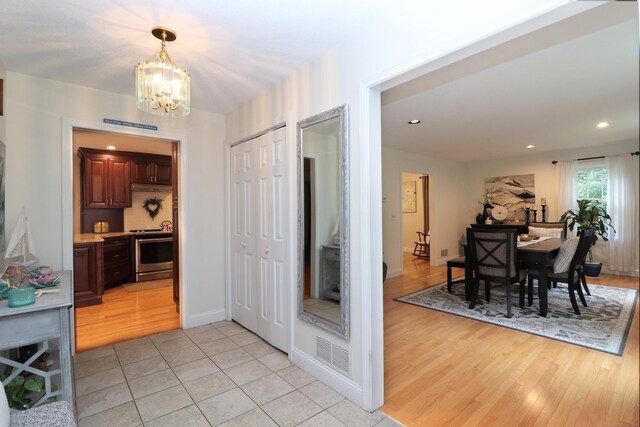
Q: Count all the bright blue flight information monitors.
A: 0